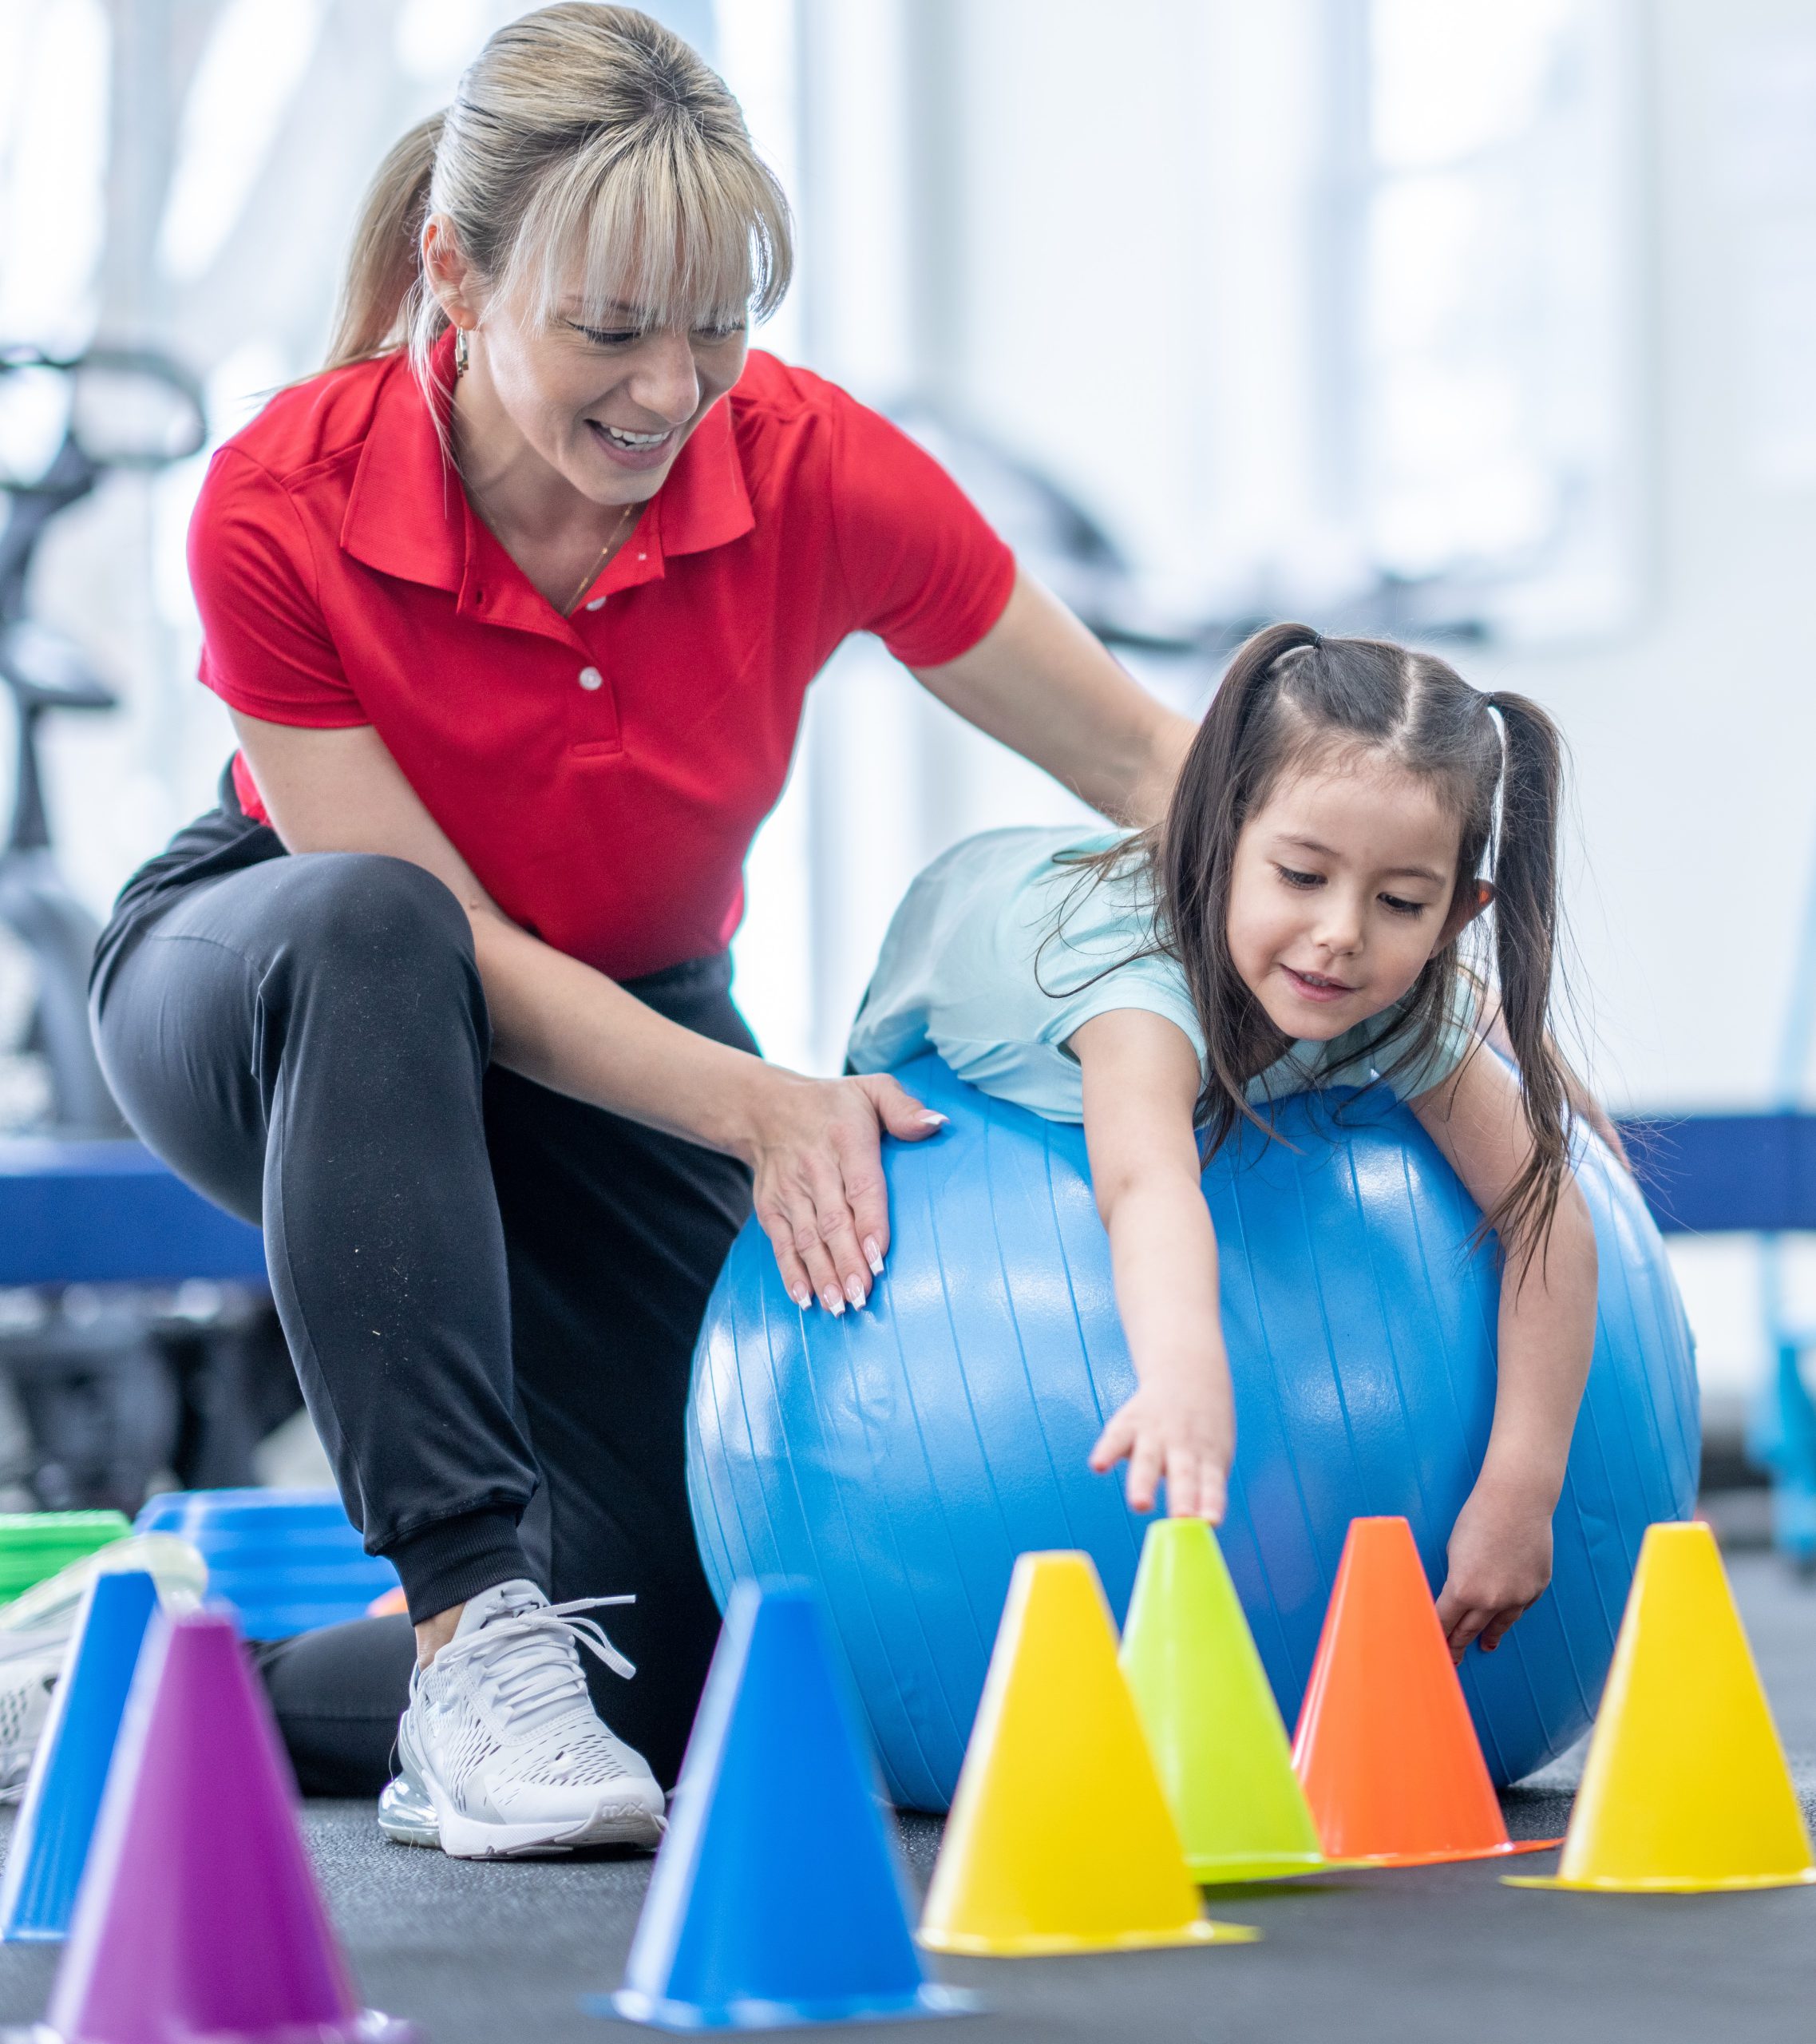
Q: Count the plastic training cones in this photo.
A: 7